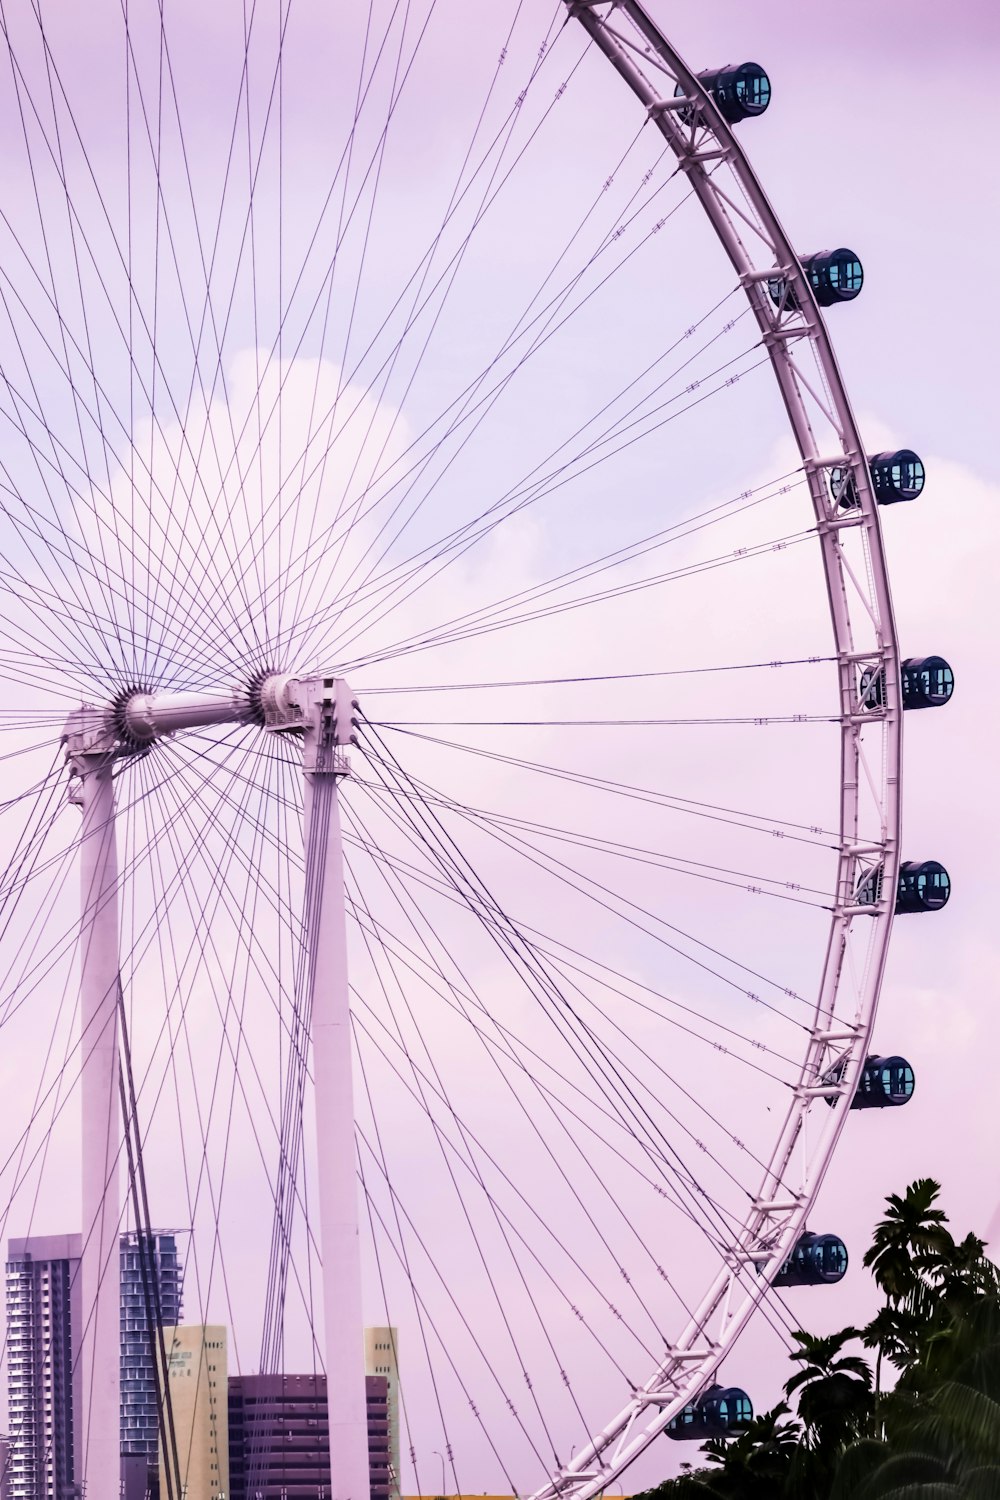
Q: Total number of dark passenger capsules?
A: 8